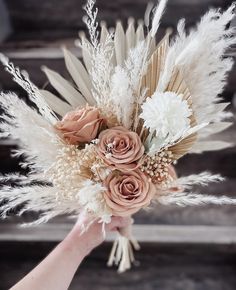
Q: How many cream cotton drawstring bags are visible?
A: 0